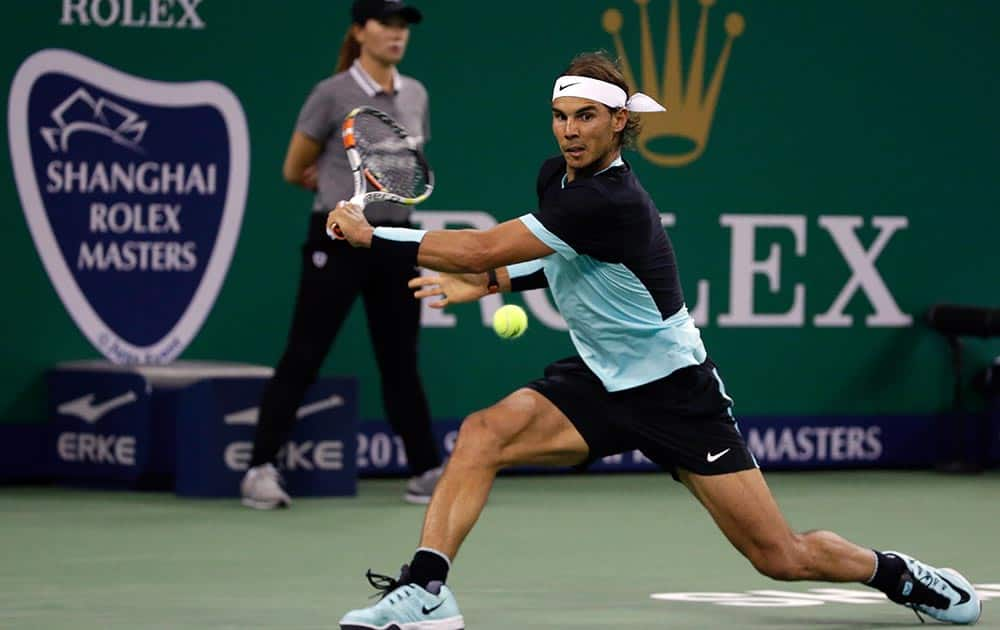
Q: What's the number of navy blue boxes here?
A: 2